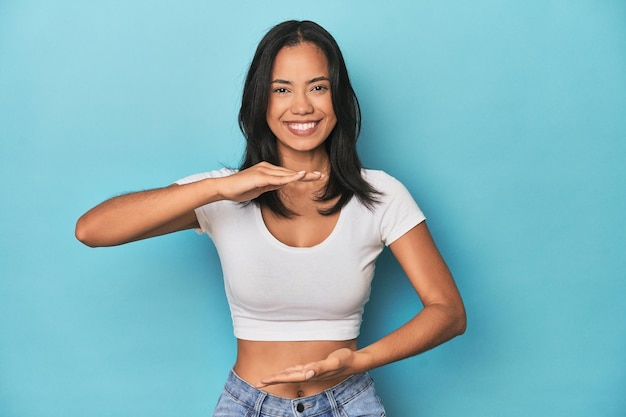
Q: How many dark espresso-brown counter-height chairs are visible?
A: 0